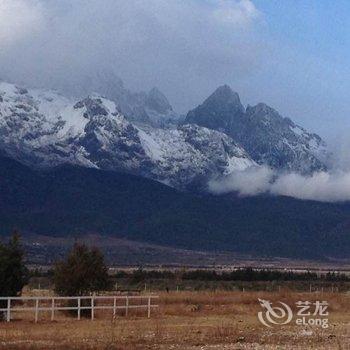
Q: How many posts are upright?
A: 8